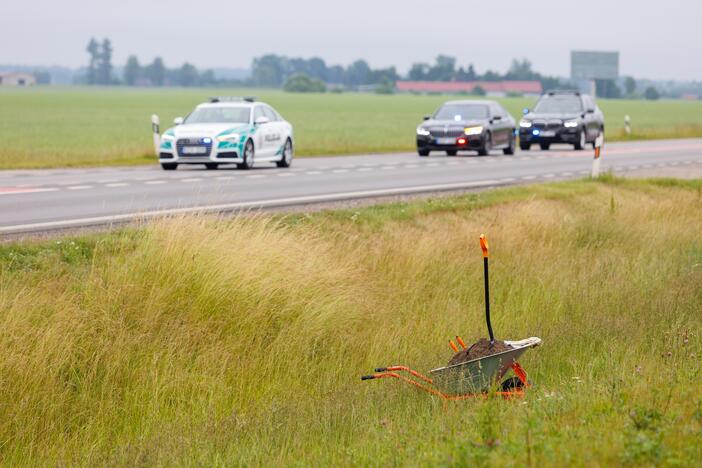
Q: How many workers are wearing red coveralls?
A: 0